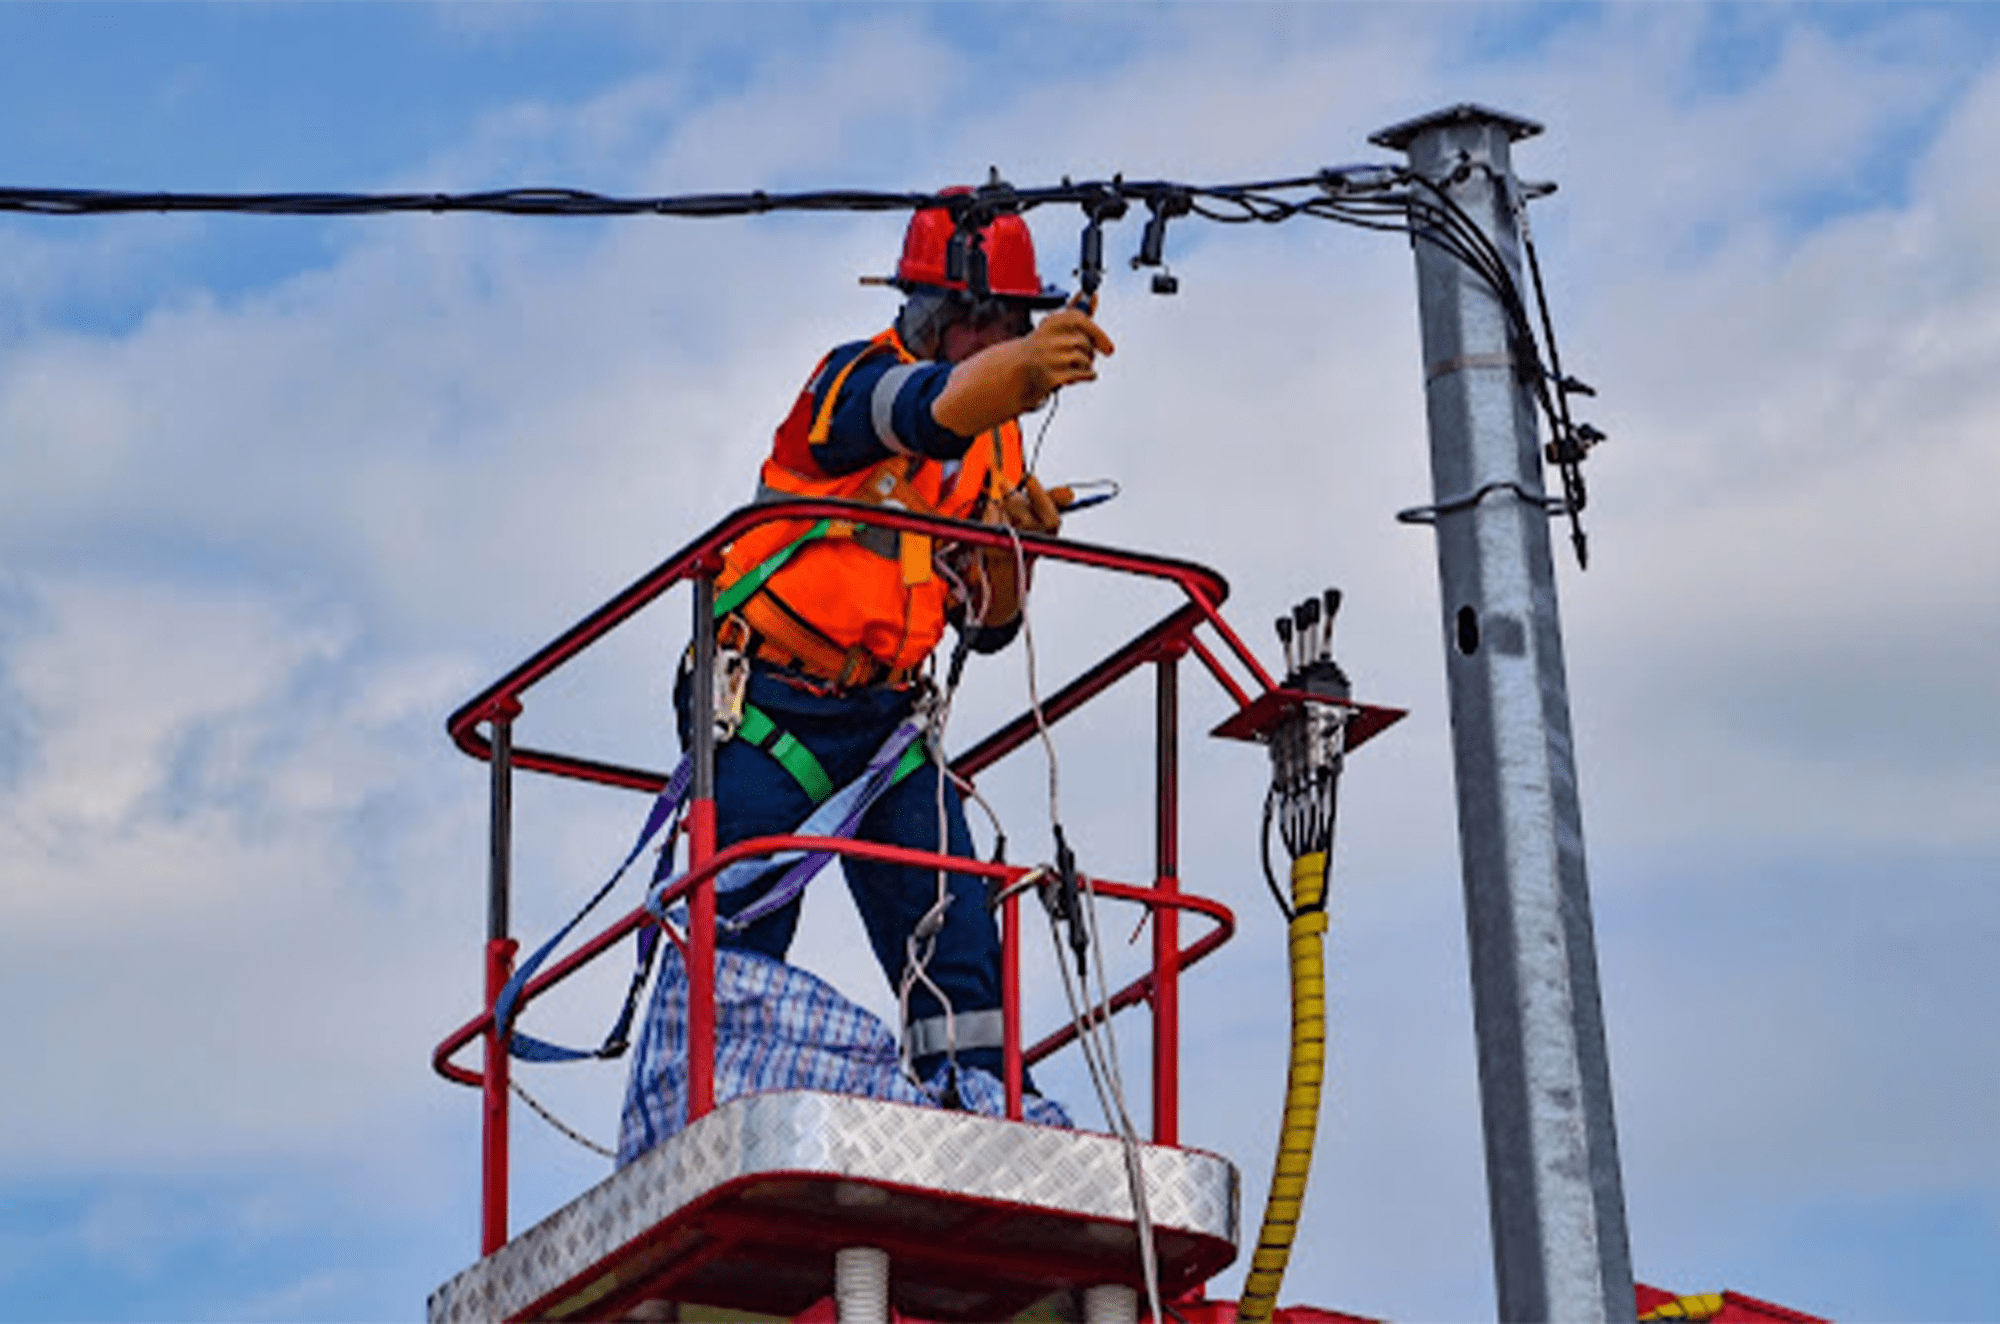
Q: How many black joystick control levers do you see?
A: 4